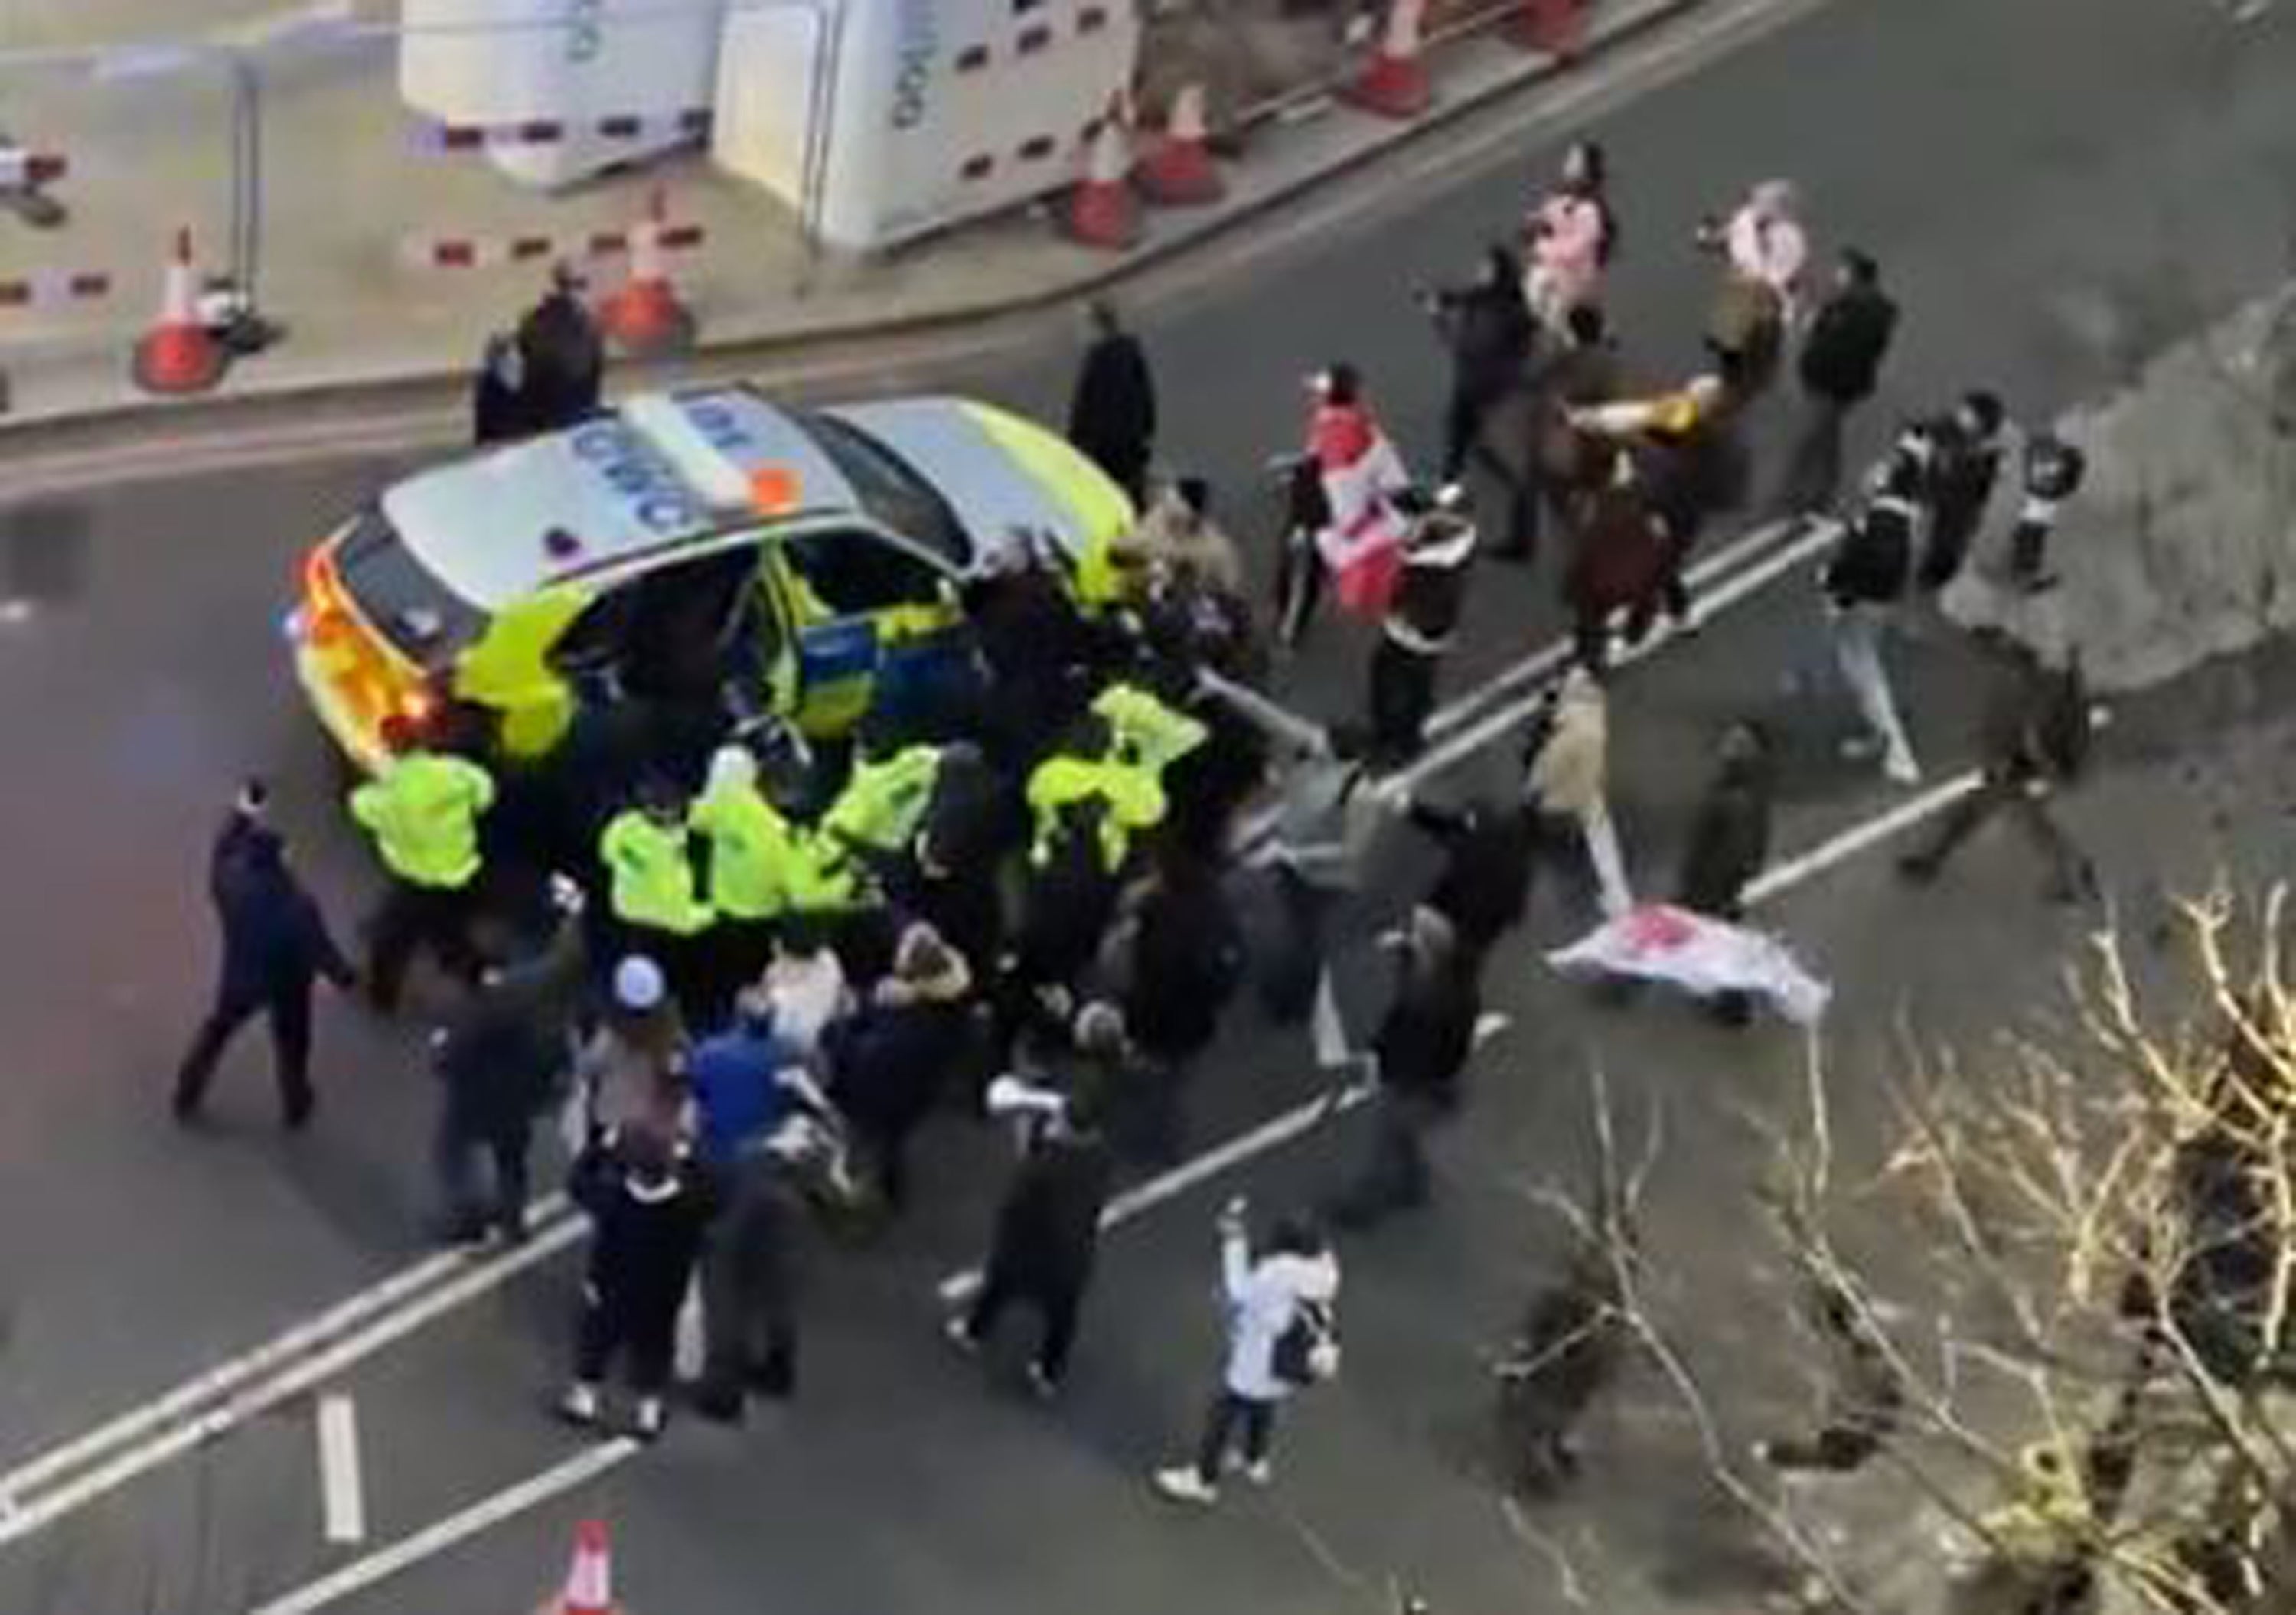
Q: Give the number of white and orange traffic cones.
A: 7